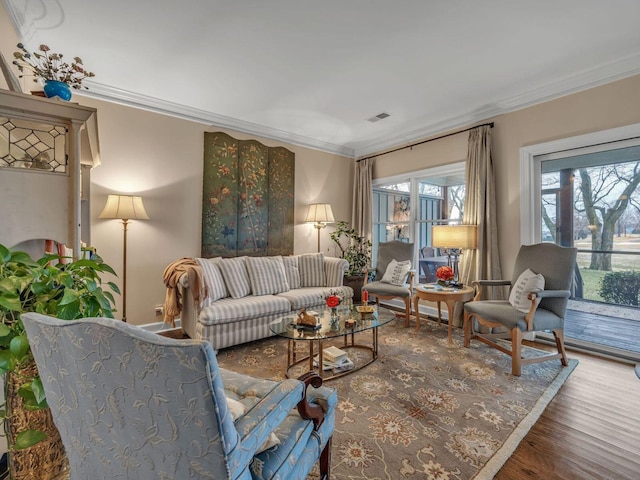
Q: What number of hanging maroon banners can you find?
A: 0